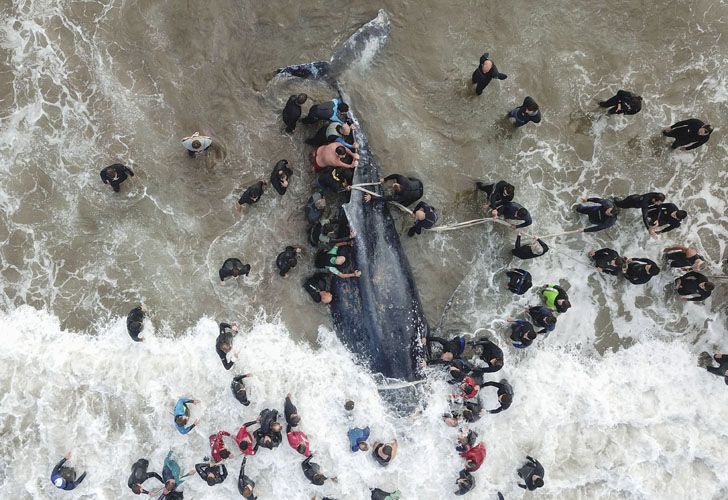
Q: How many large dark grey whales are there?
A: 1